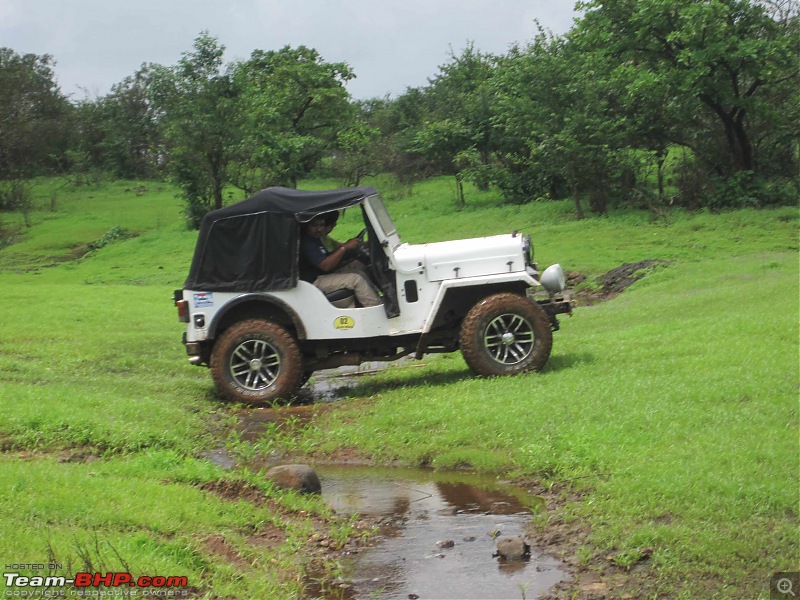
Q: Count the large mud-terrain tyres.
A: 2